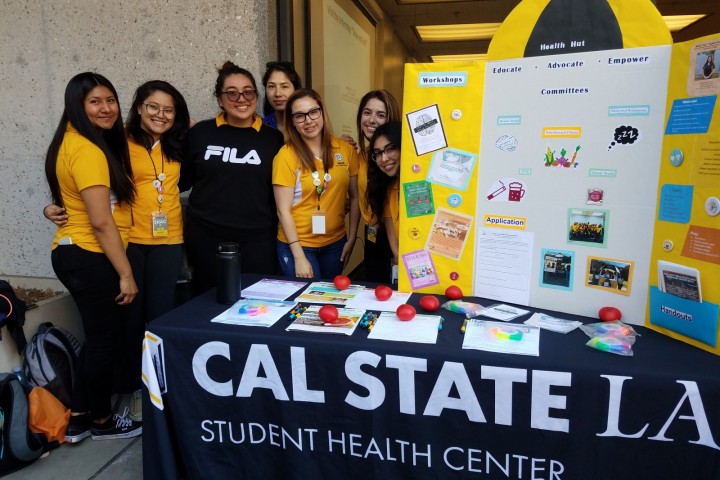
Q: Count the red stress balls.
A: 7